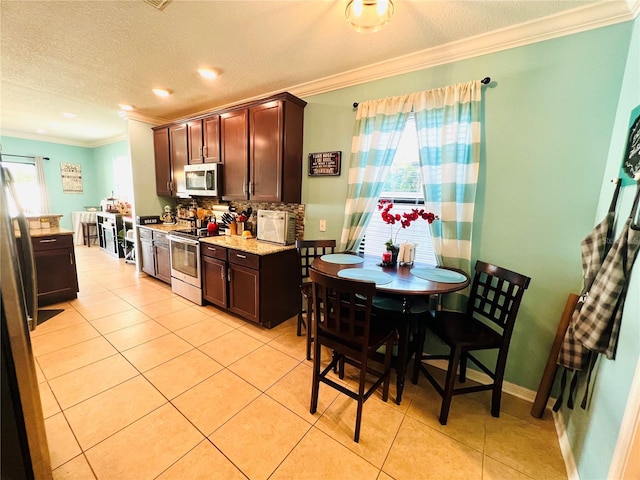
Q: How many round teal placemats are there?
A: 3